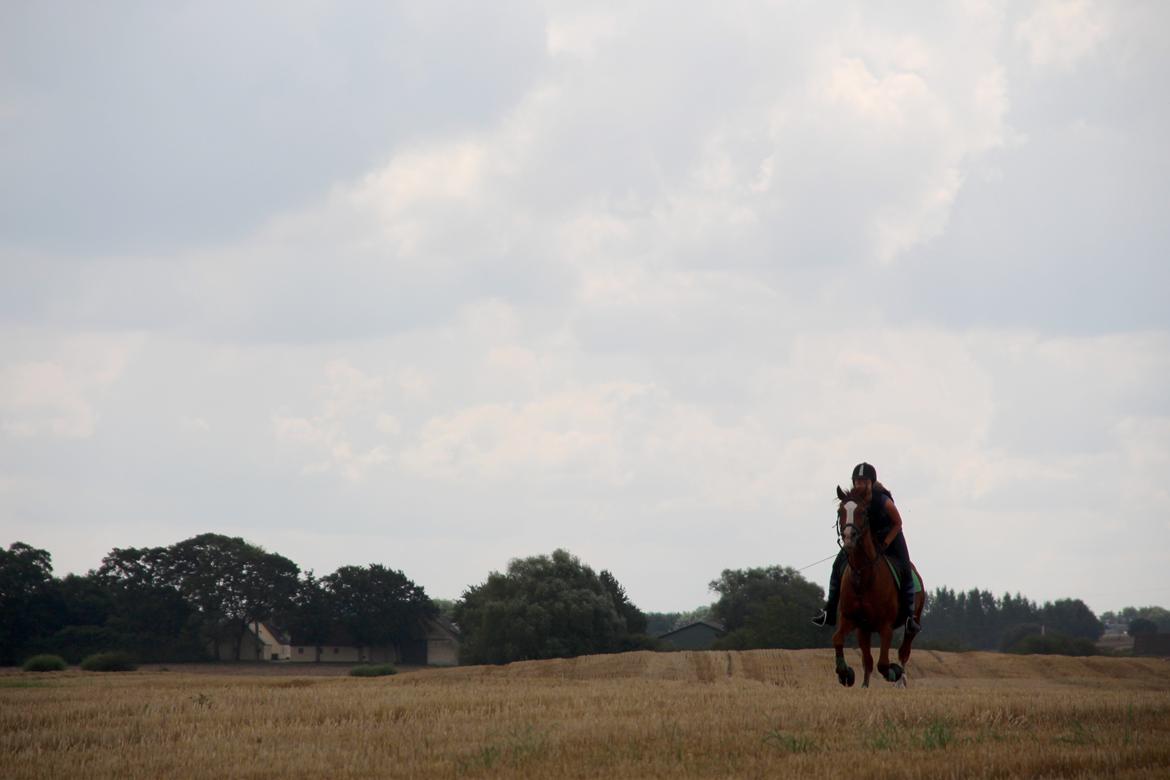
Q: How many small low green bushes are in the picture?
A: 3